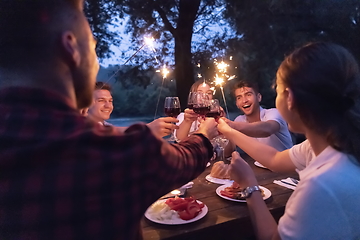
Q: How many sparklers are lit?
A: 4